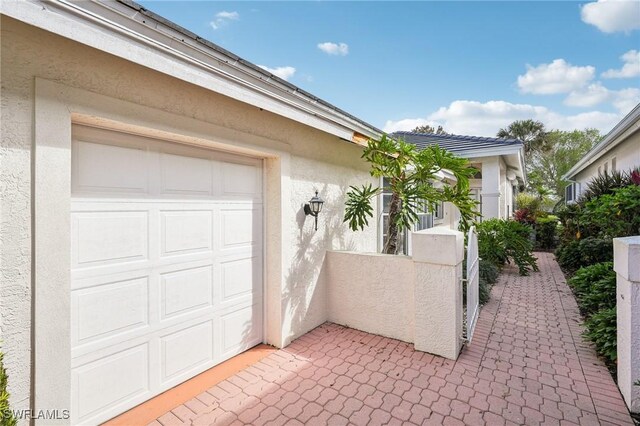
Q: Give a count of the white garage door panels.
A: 12